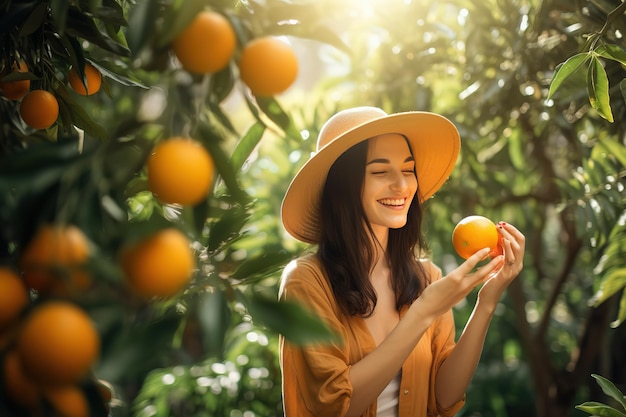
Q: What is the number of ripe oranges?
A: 13